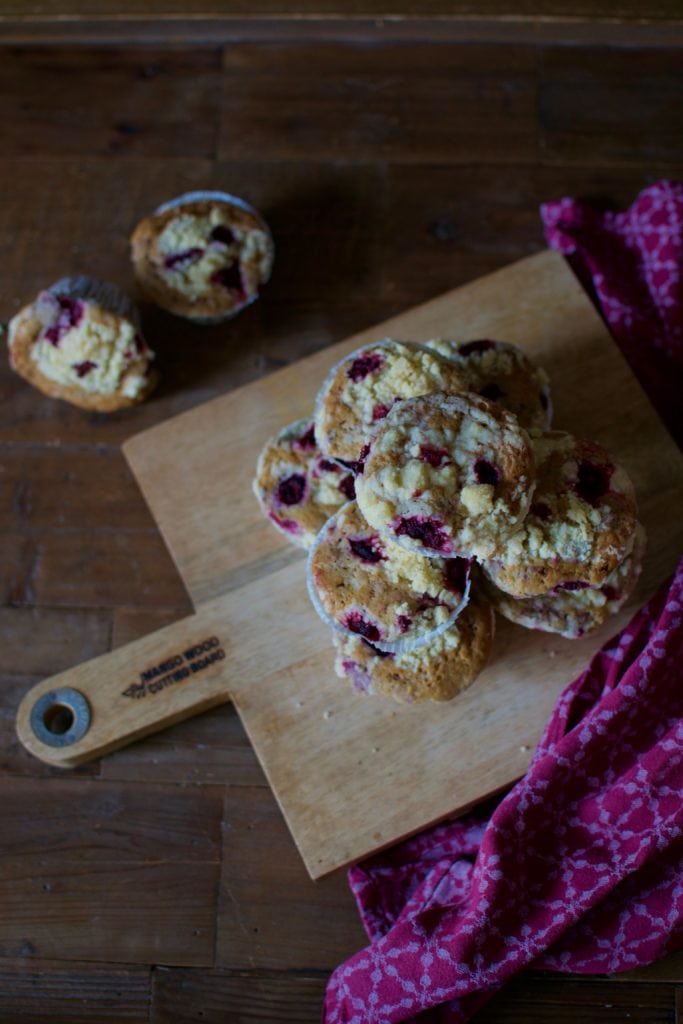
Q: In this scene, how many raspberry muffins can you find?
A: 10